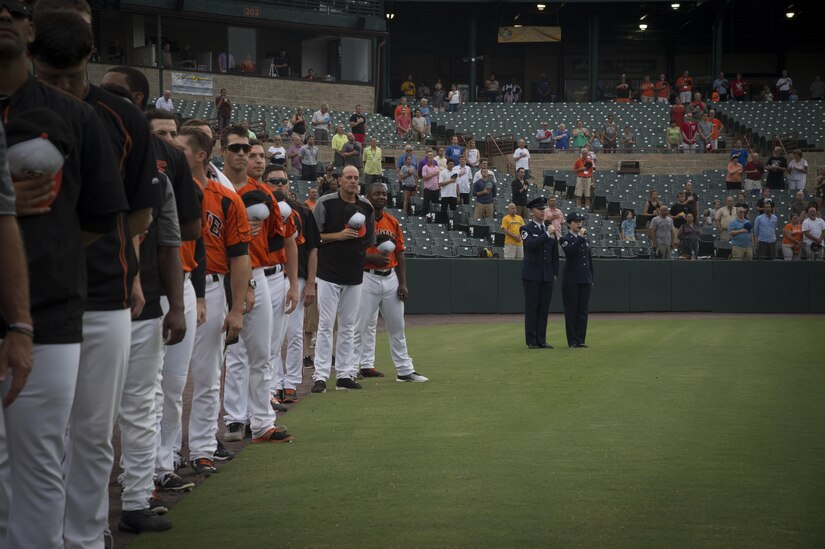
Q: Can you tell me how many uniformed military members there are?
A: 2